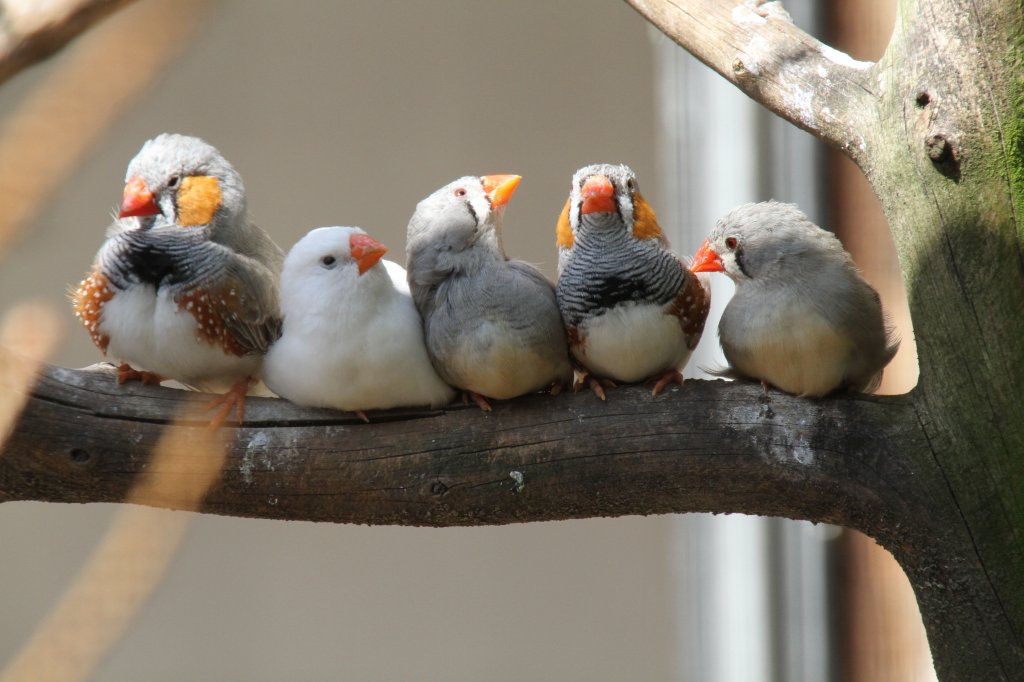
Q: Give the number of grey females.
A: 2